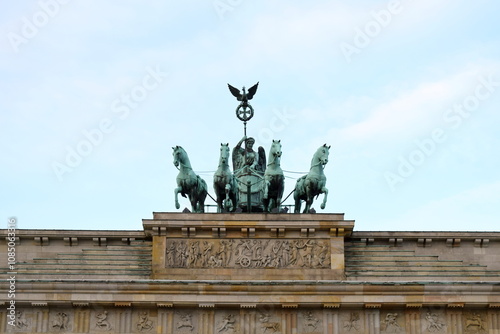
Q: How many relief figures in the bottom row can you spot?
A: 12